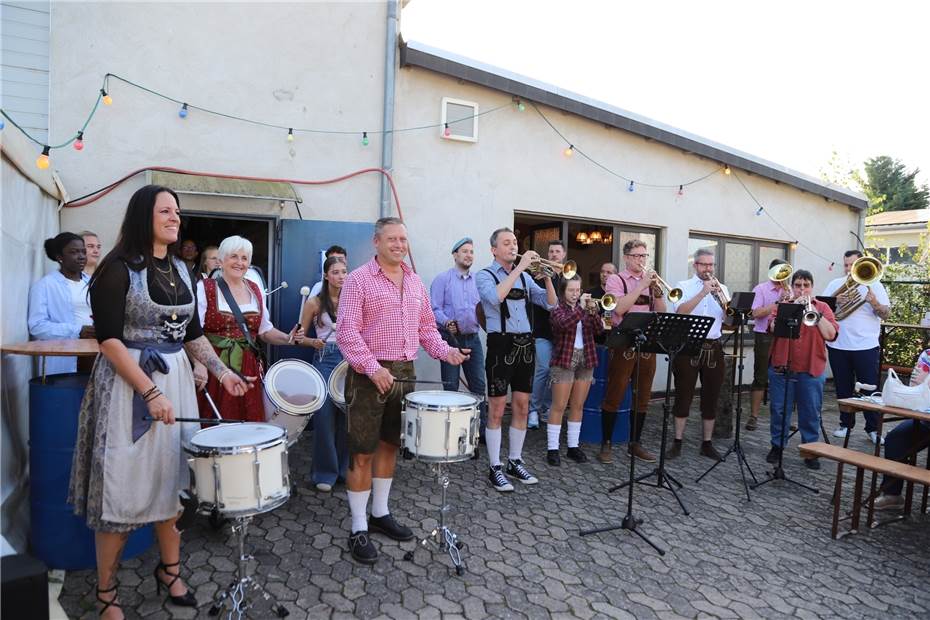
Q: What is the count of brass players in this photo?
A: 7